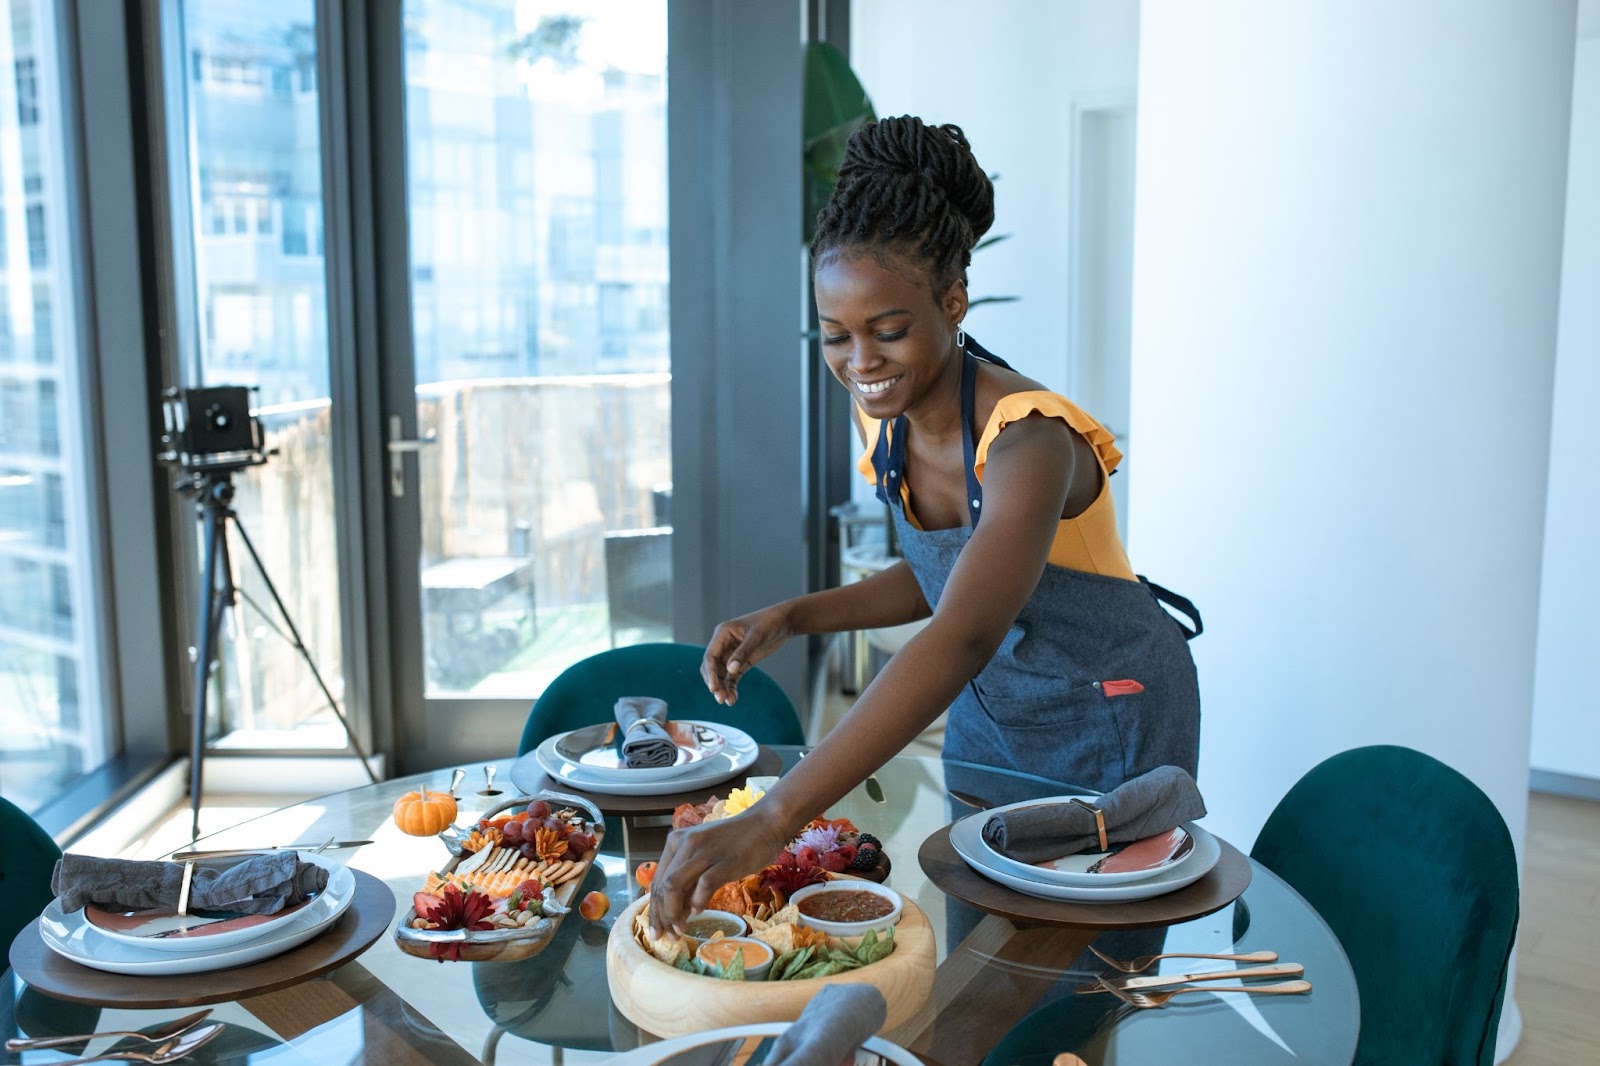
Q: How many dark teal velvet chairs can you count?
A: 3